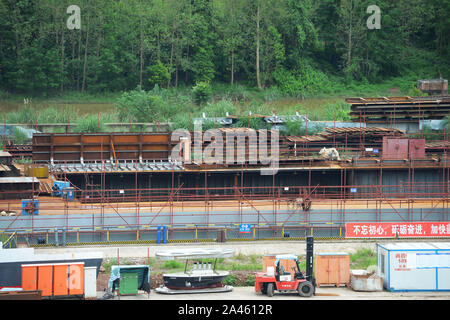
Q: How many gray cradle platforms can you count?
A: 1